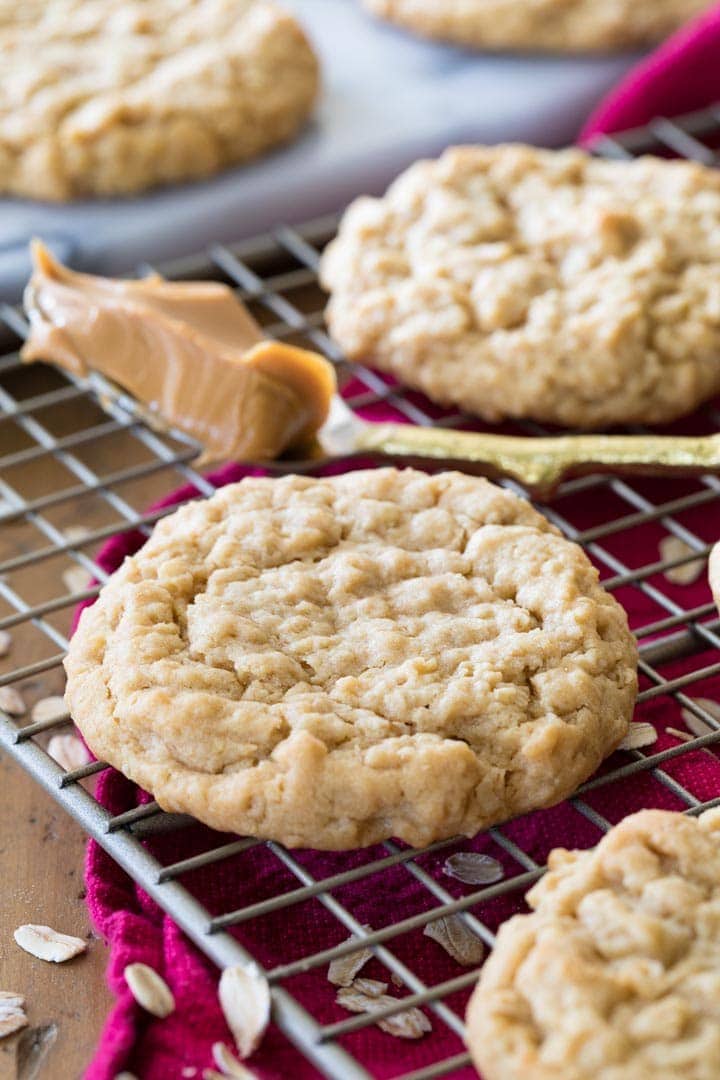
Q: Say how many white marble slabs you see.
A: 1